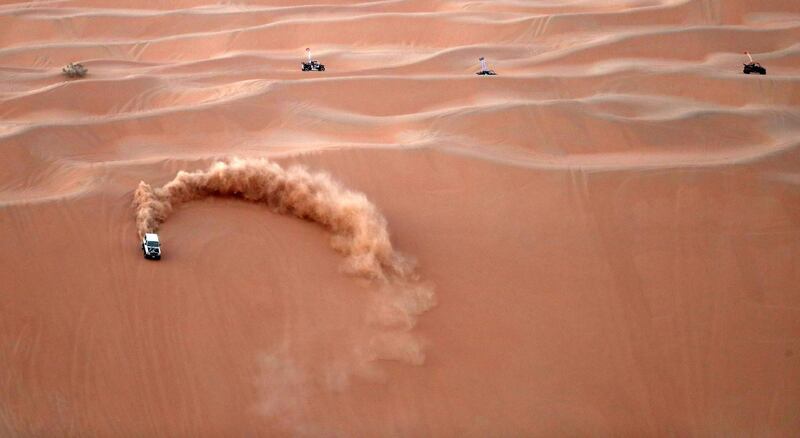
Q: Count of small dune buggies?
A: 3